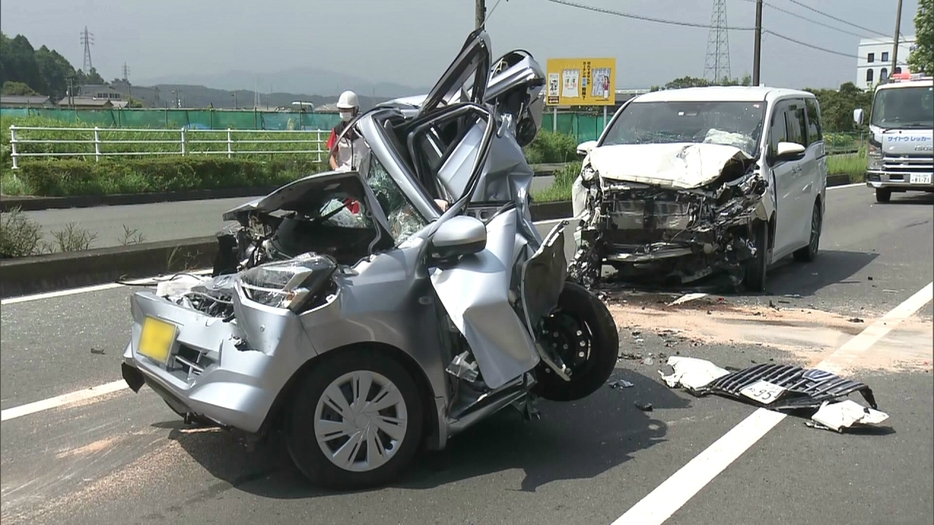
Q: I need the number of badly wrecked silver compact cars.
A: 1